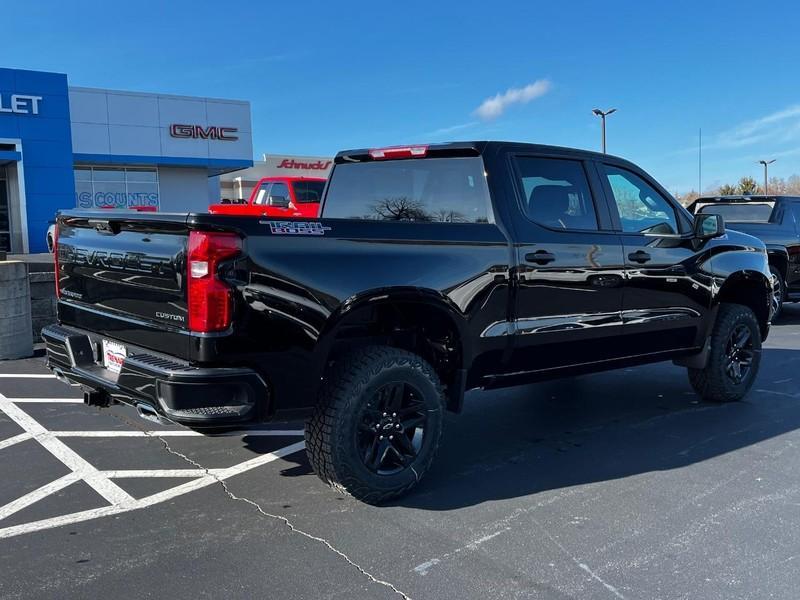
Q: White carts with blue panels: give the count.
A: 0